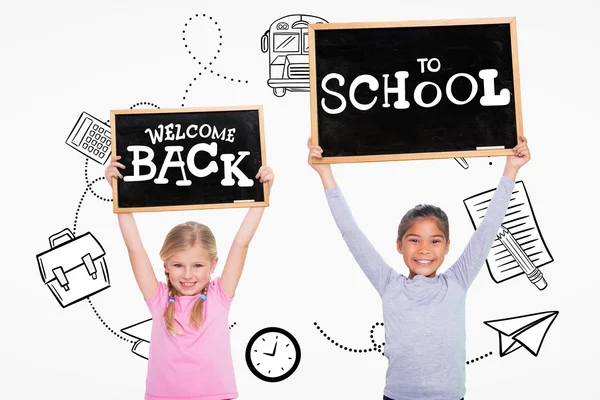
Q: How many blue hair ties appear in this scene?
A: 2